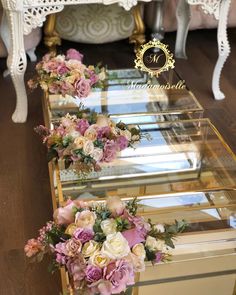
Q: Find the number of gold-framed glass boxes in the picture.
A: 3